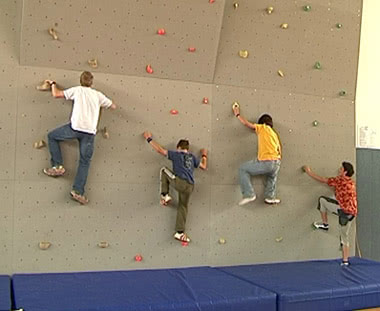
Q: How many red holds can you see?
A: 8